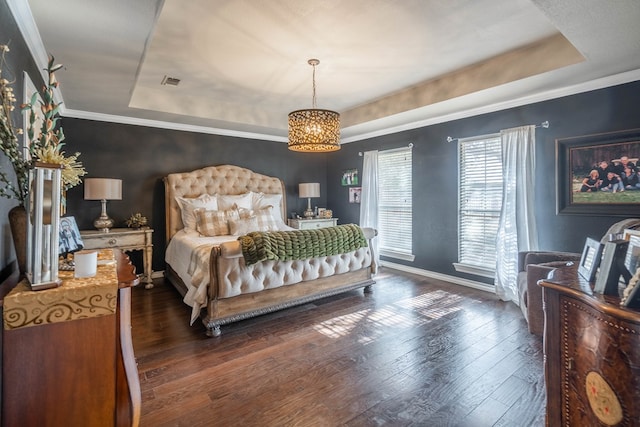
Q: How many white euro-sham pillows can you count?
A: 3